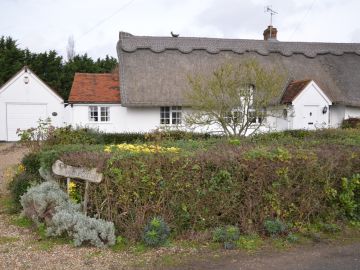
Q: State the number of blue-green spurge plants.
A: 3